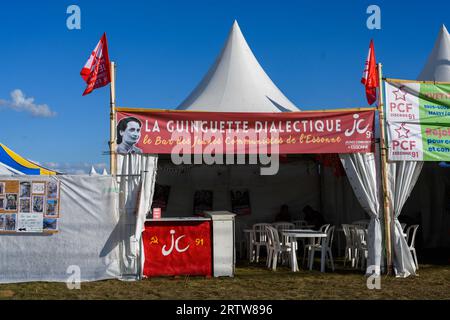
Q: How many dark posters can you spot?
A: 3